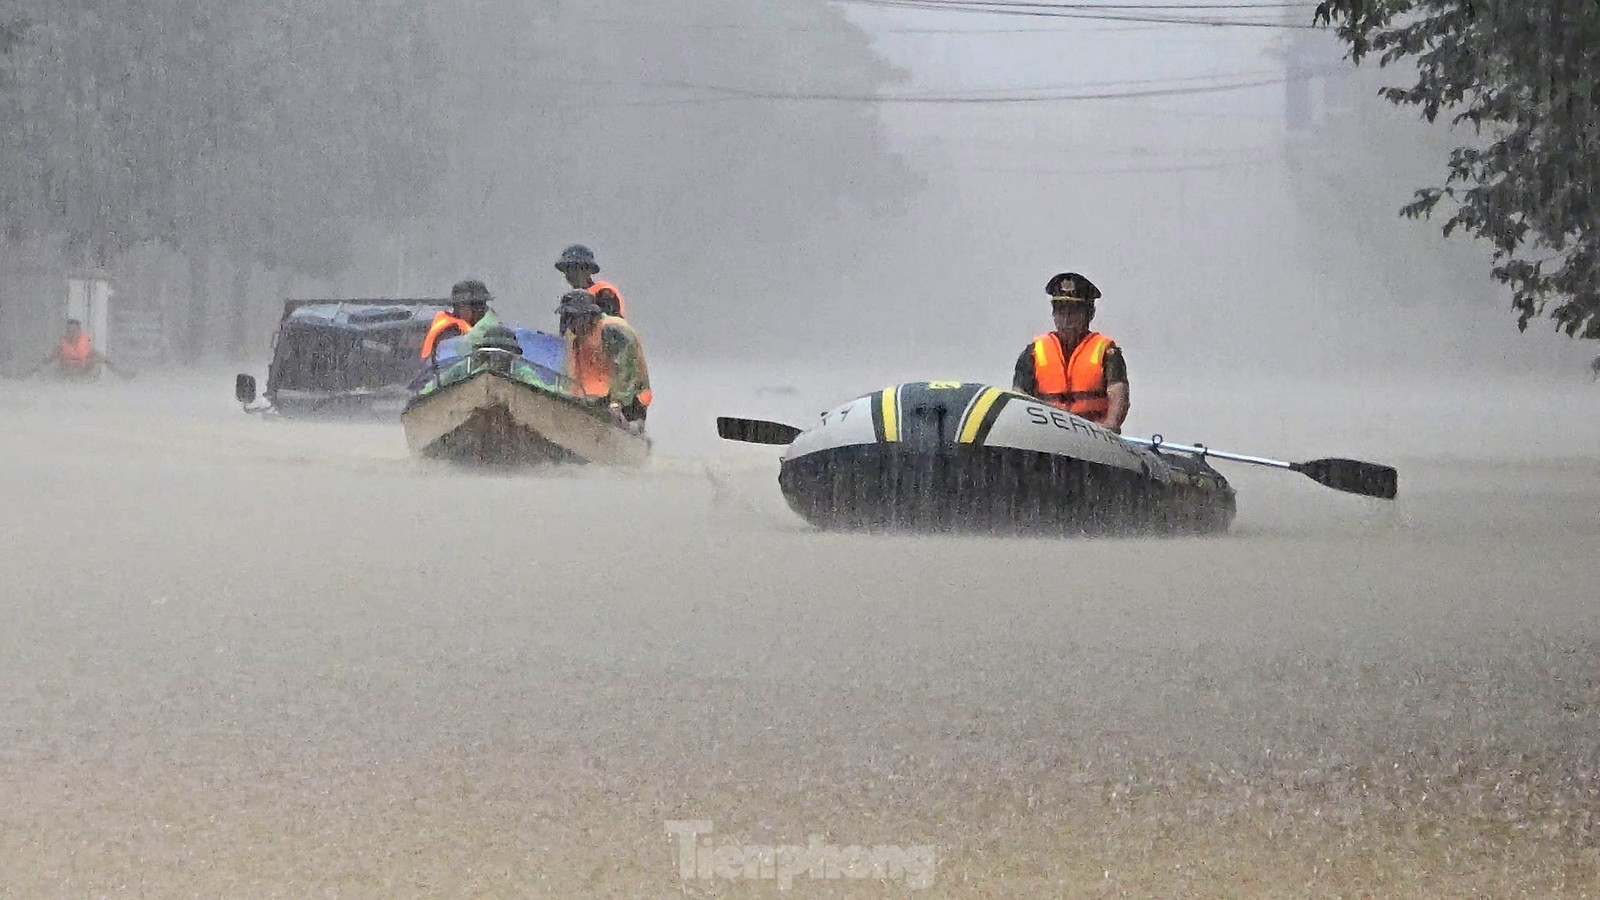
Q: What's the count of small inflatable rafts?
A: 1